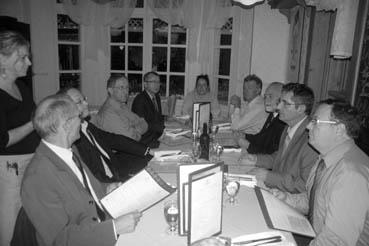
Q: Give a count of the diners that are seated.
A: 9